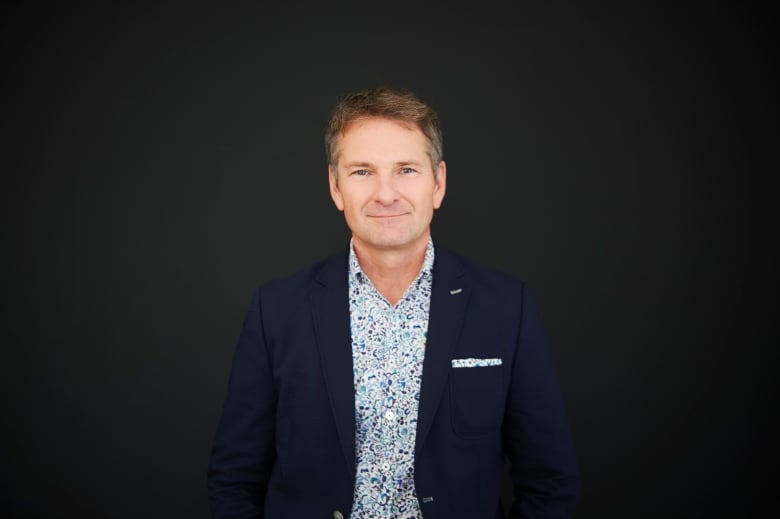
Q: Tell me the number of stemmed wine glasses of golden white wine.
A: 0